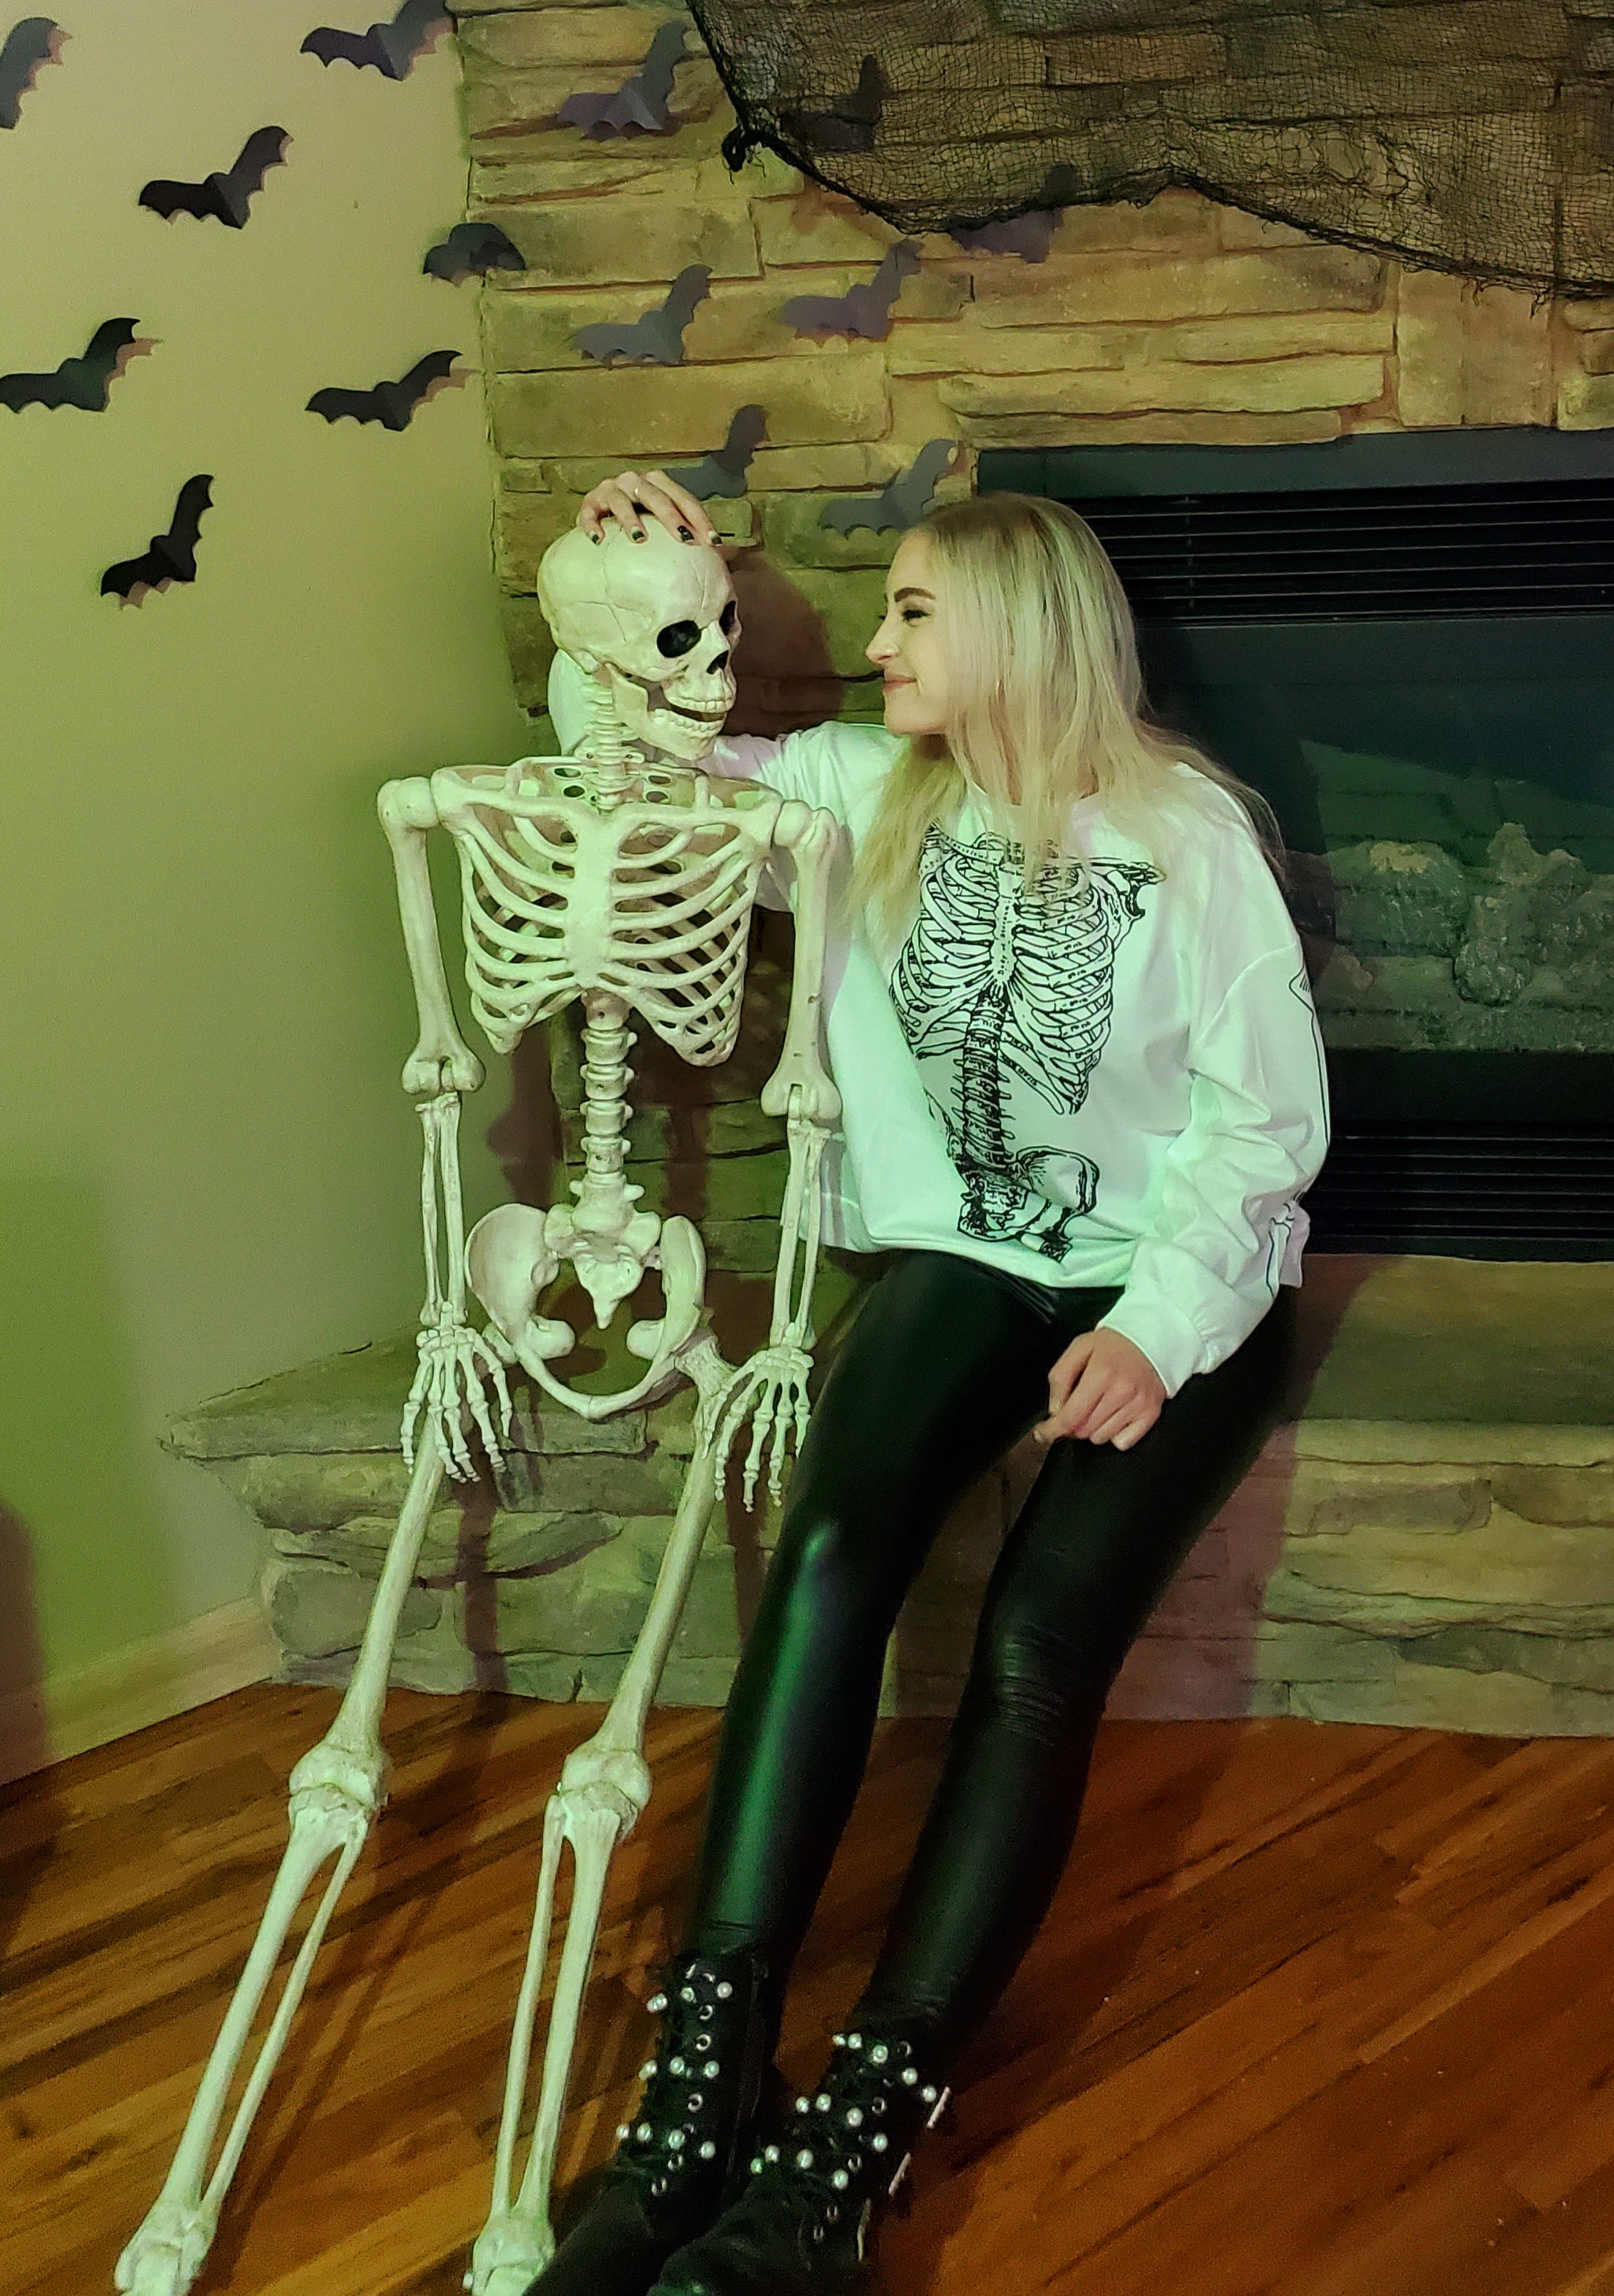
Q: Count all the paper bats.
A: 14